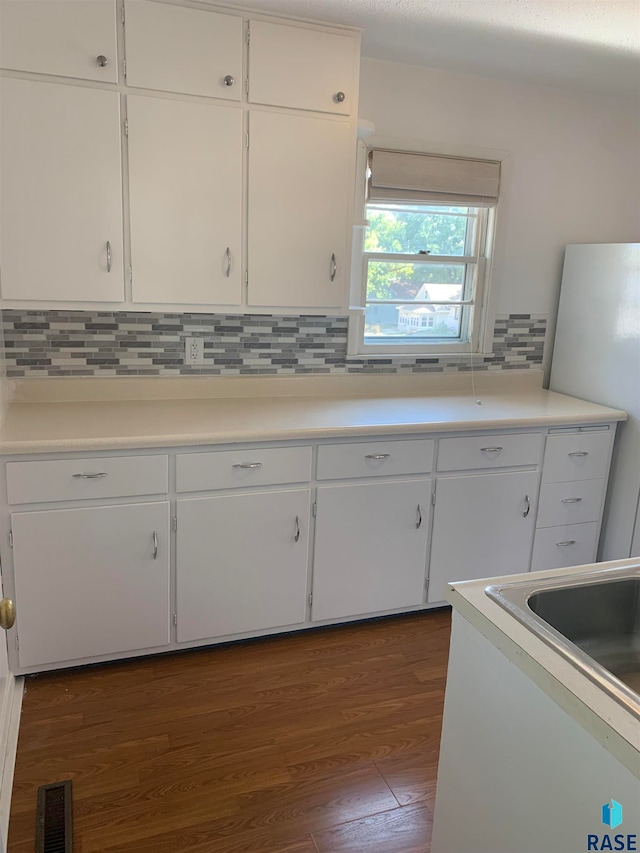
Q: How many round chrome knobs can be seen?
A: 3